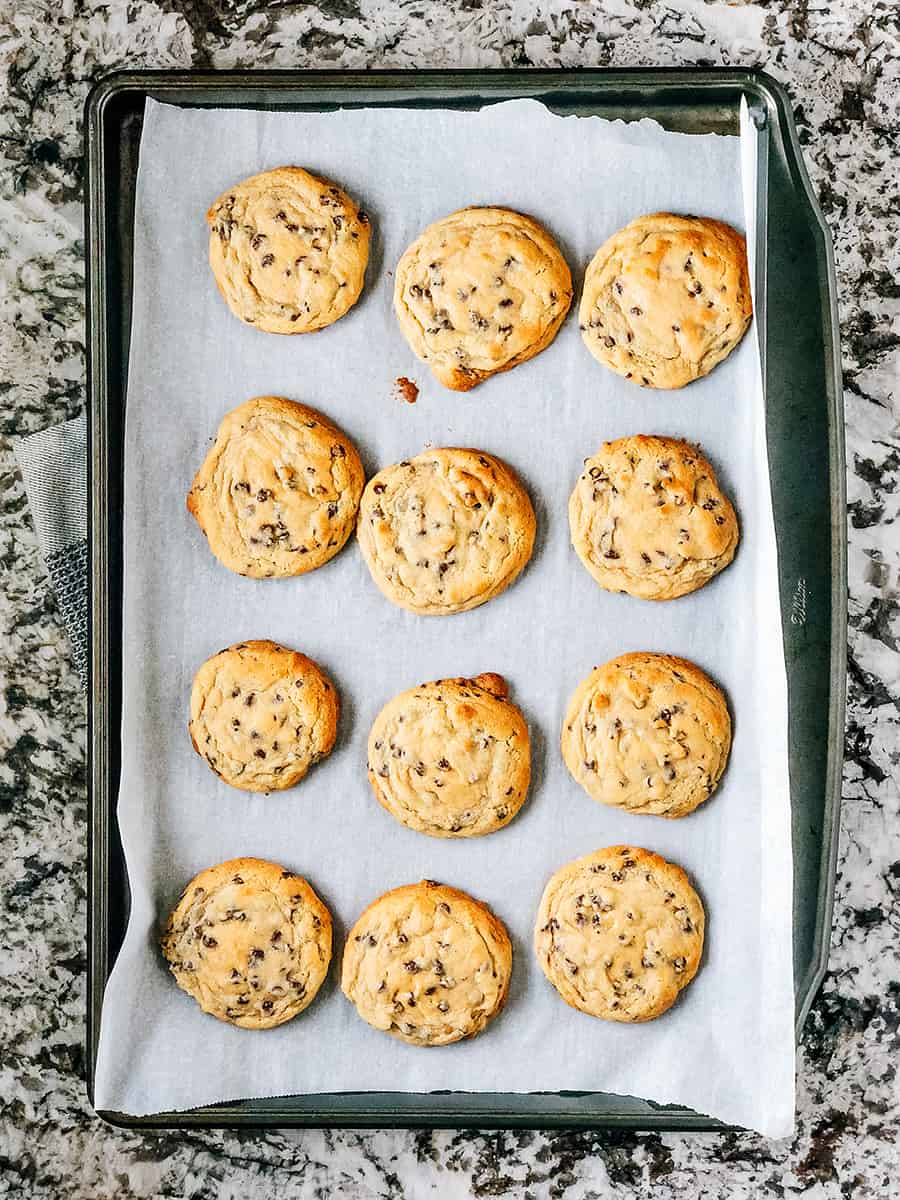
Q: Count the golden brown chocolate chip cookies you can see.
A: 12